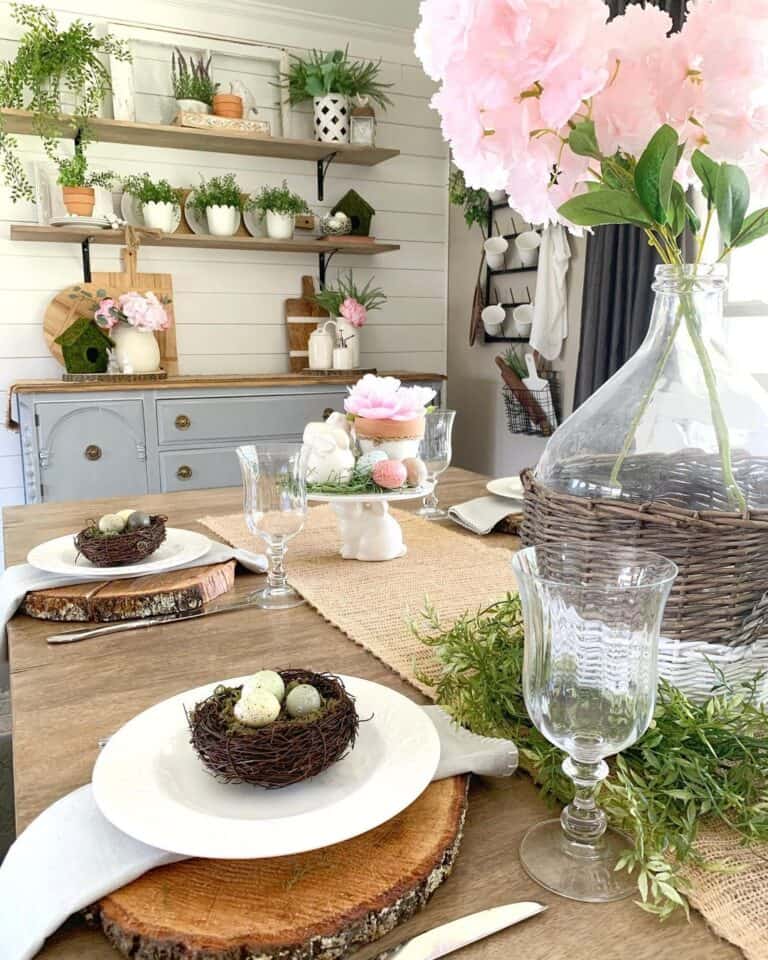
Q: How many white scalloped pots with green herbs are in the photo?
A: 3